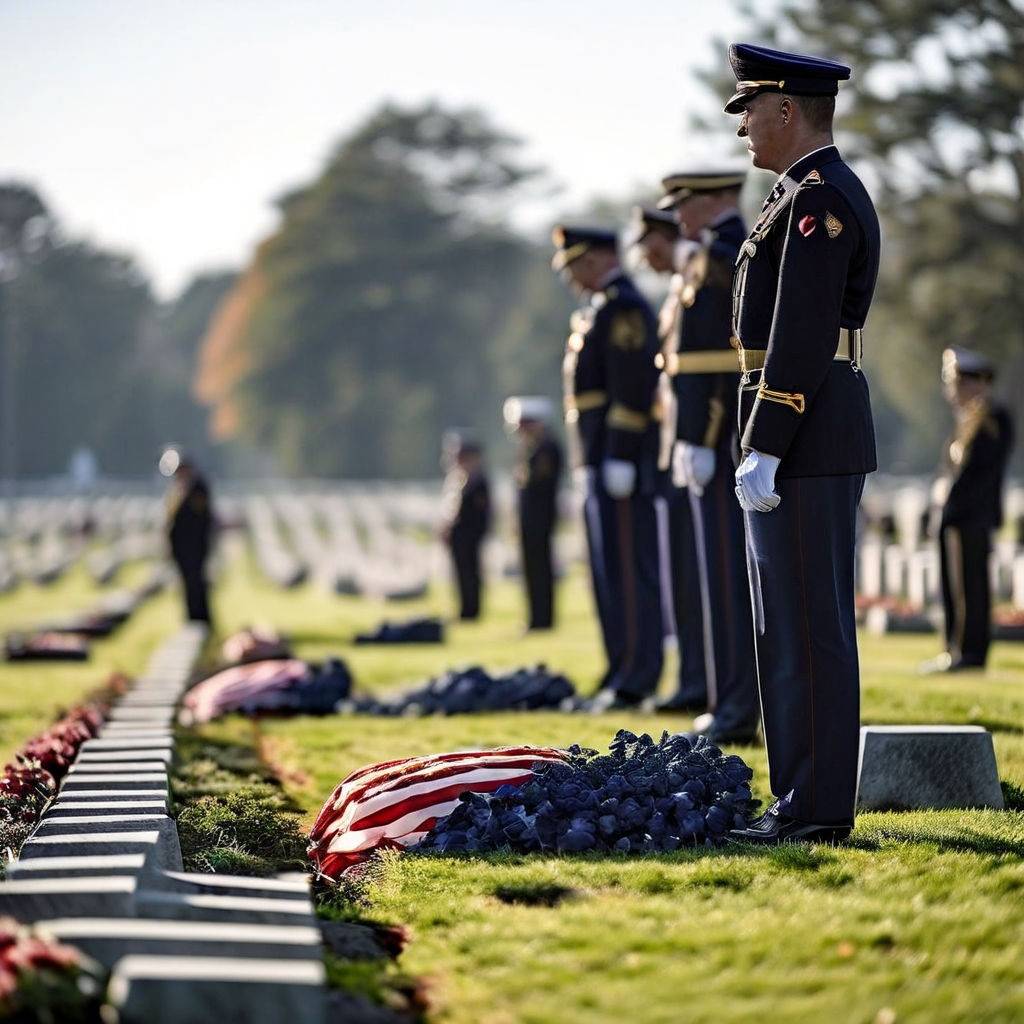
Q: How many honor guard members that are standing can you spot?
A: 8